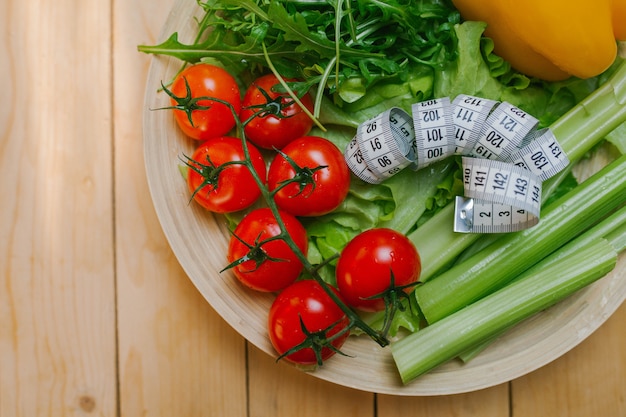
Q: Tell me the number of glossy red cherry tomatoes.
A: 7